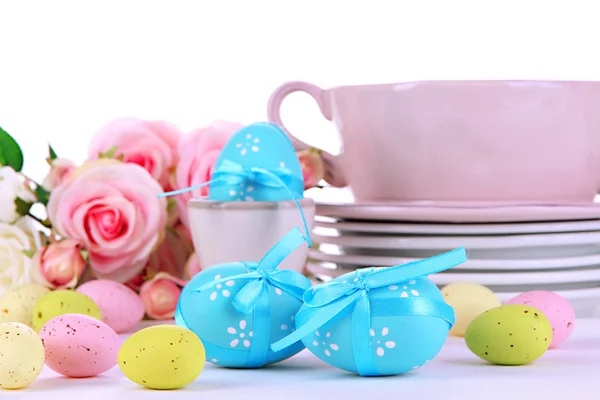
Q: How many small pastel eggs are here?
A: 9